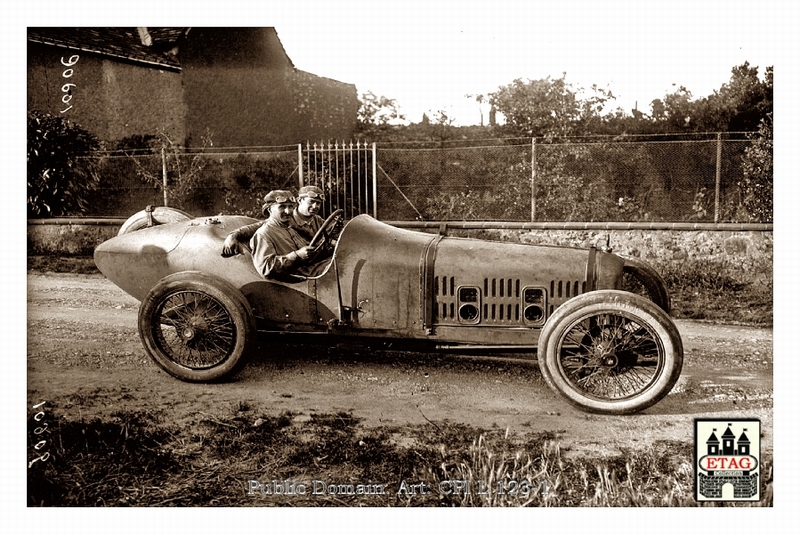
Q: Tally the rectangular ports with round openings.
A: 2